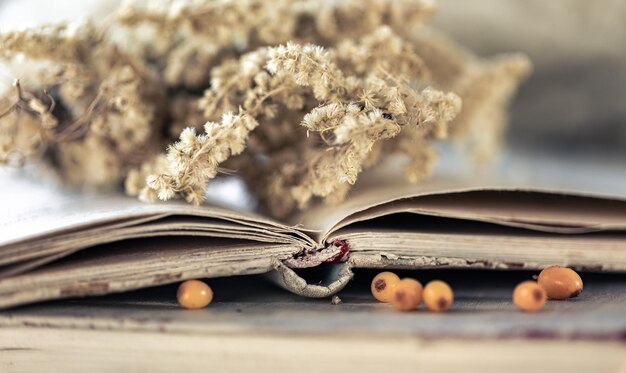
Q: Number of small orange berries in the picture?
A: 6